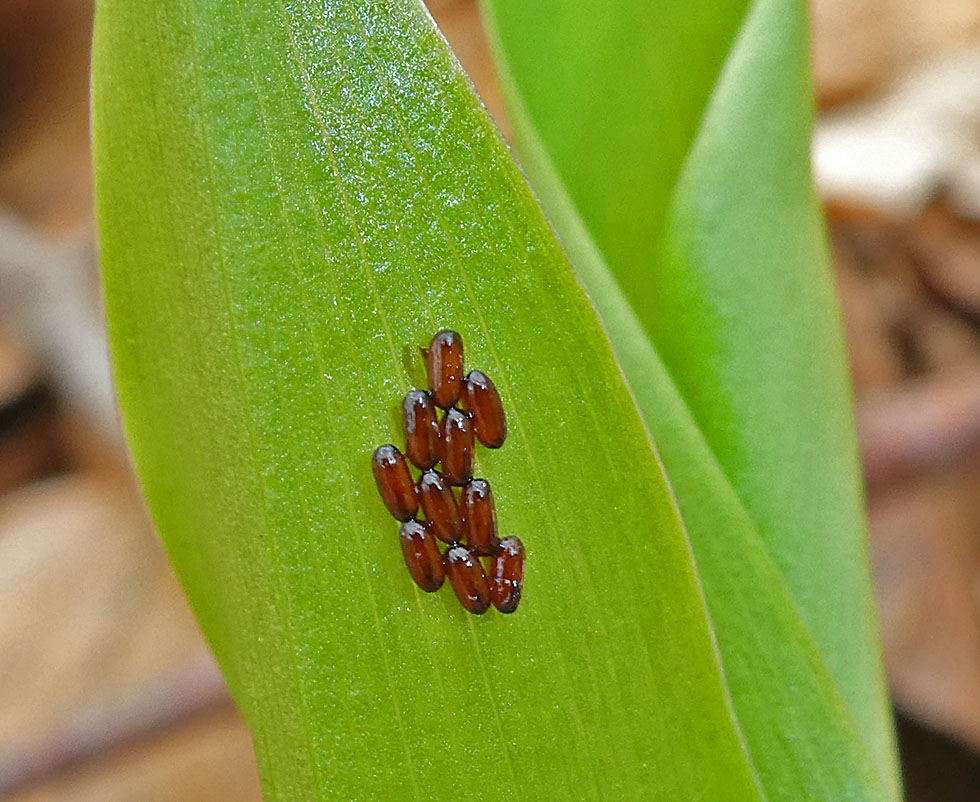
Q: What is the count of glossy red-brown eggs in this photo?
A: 10